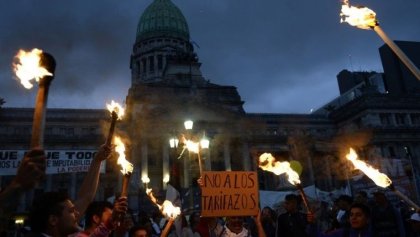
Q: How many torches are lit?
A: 8